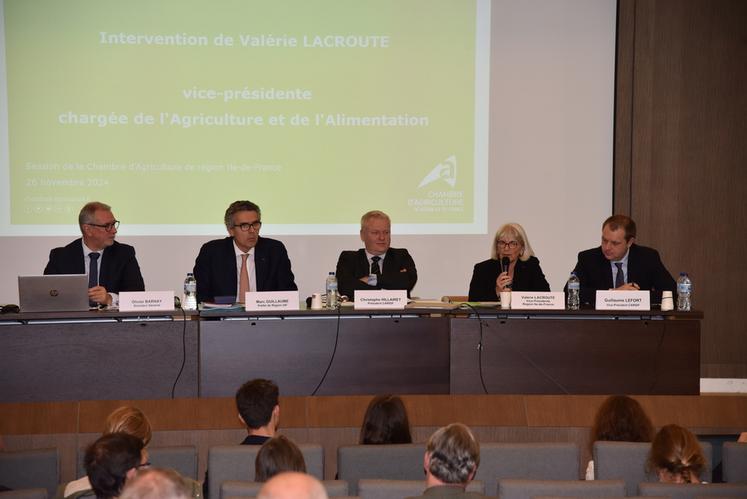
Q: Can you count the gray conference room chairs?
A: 12